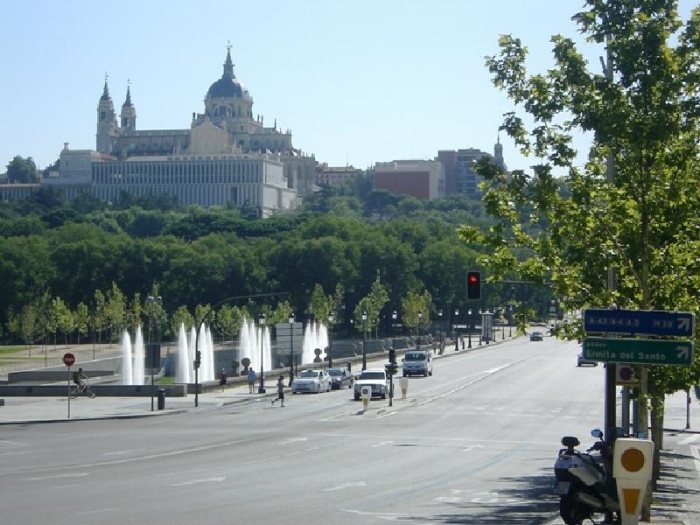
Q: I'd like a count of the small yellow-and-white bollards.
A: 3